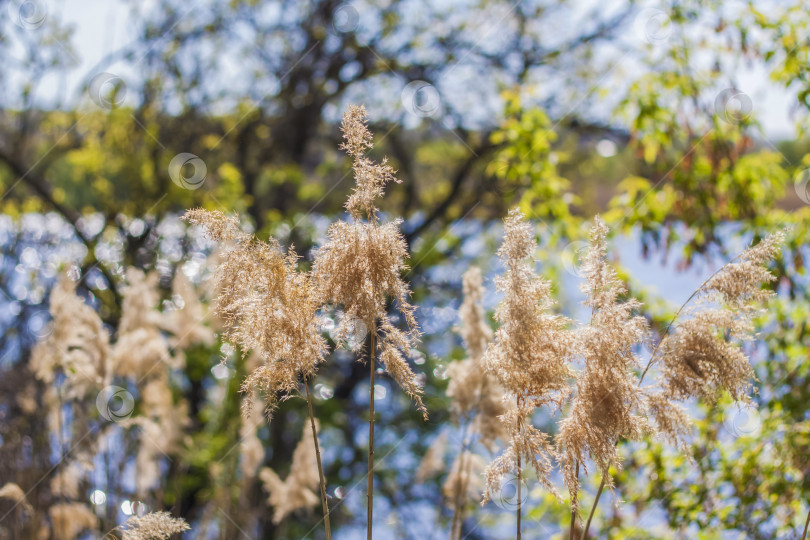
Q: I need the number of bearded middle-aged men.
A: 0